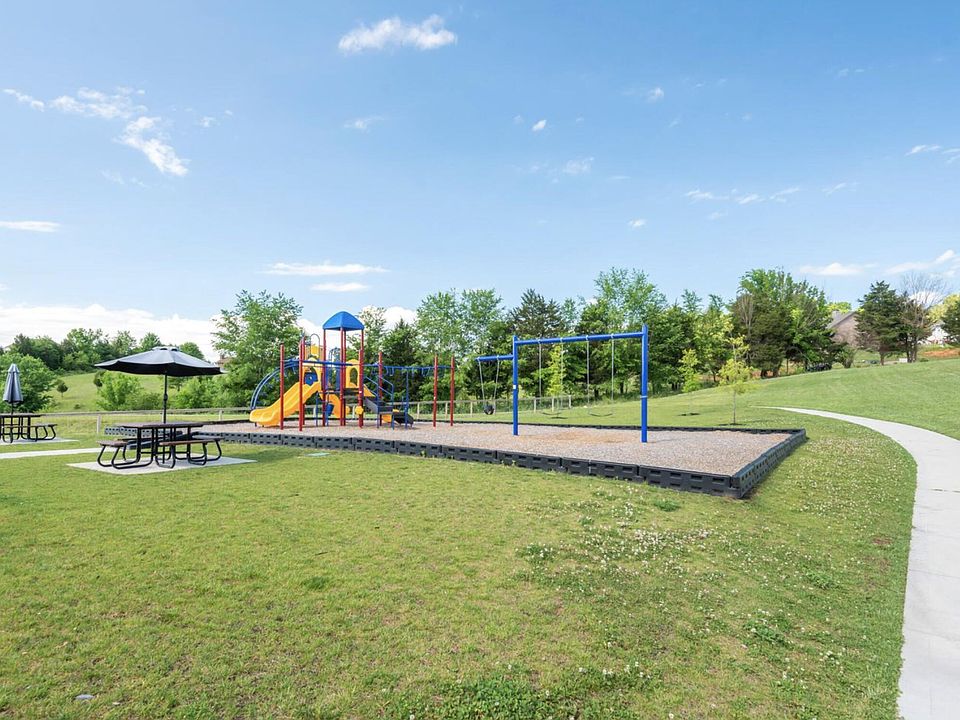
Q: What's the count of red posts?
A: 11